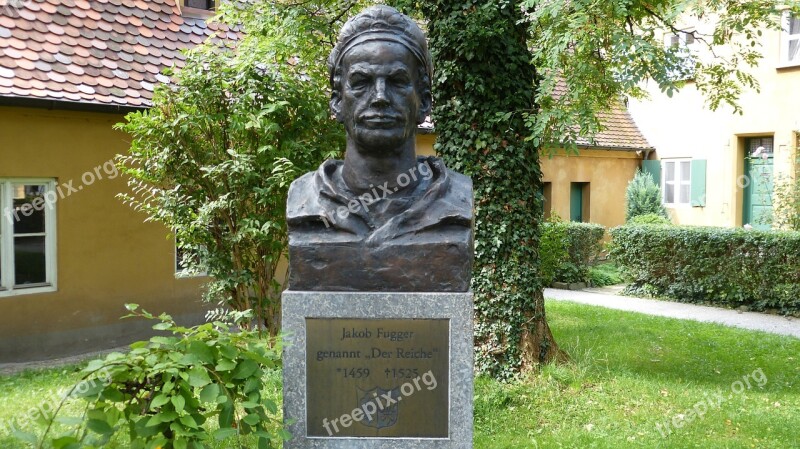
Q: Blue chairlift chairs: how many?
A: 0